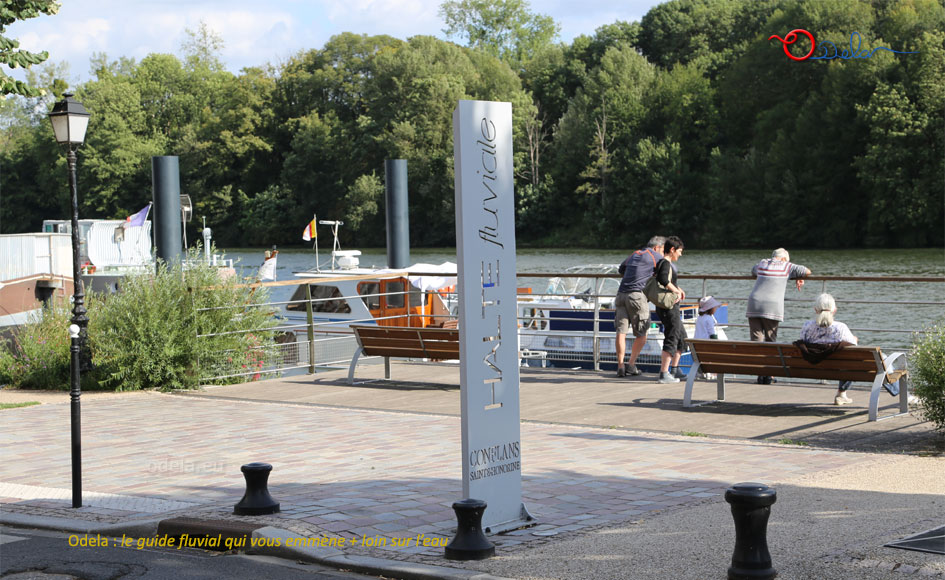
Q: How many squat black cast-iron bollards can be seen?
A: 3